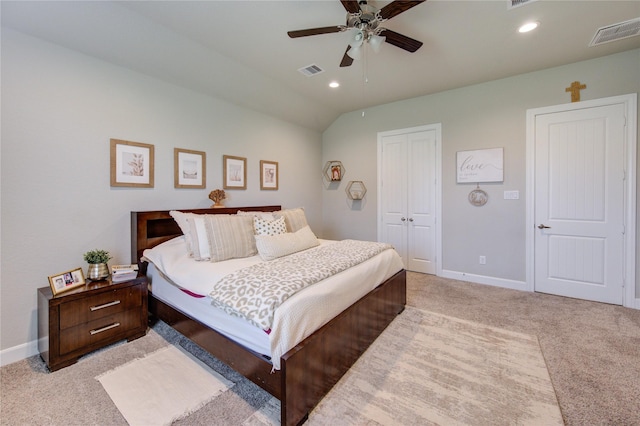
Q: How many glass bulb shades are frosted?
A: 3